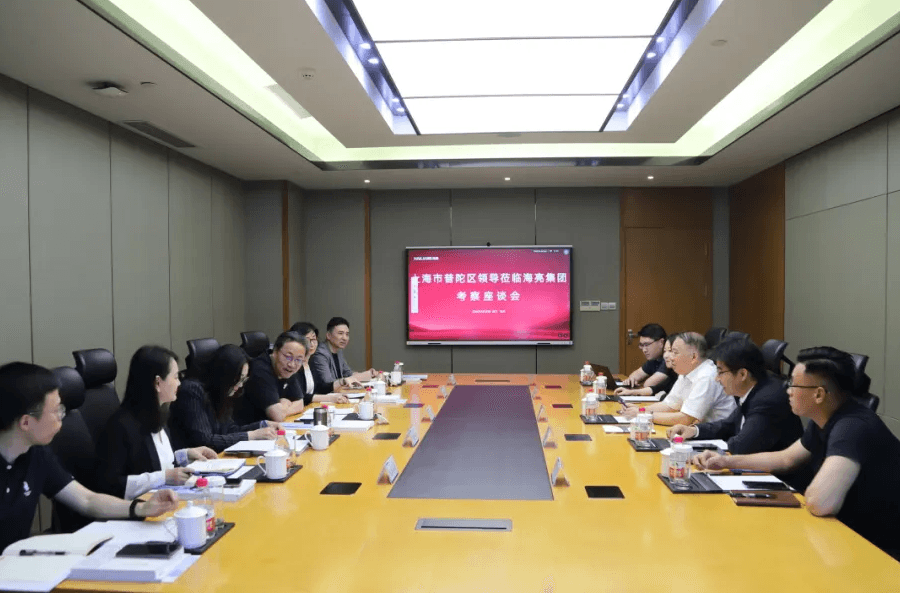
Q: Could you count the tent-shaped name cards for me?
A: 10